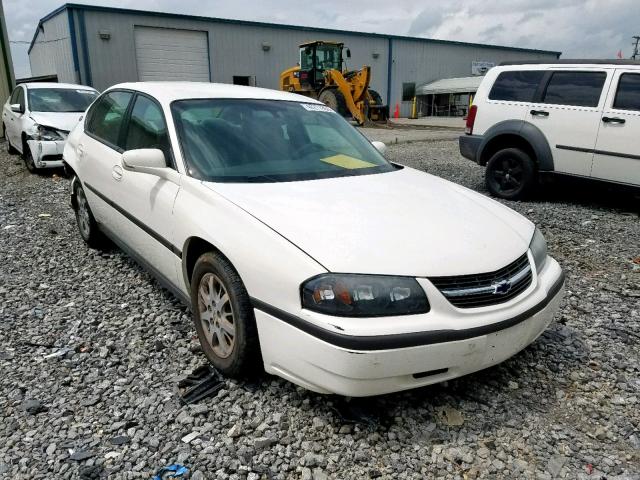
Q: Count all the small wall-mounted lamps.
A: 3